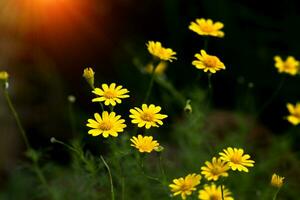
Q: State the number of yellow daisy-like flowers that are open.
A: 13